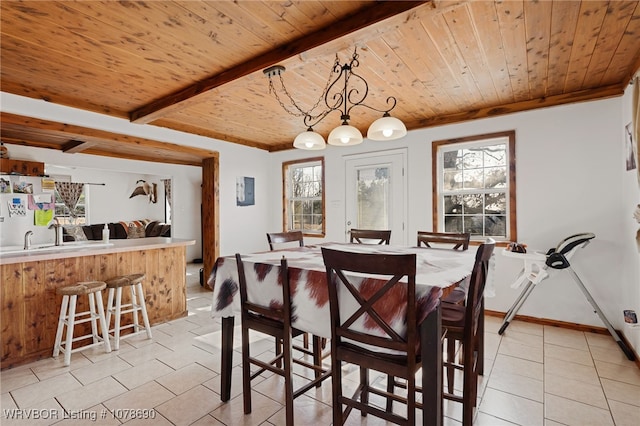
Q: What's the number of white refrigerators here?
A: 1